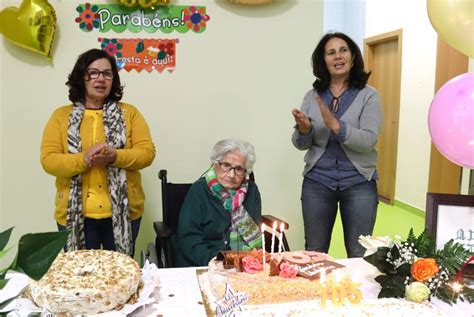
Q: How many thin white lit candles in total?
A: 3